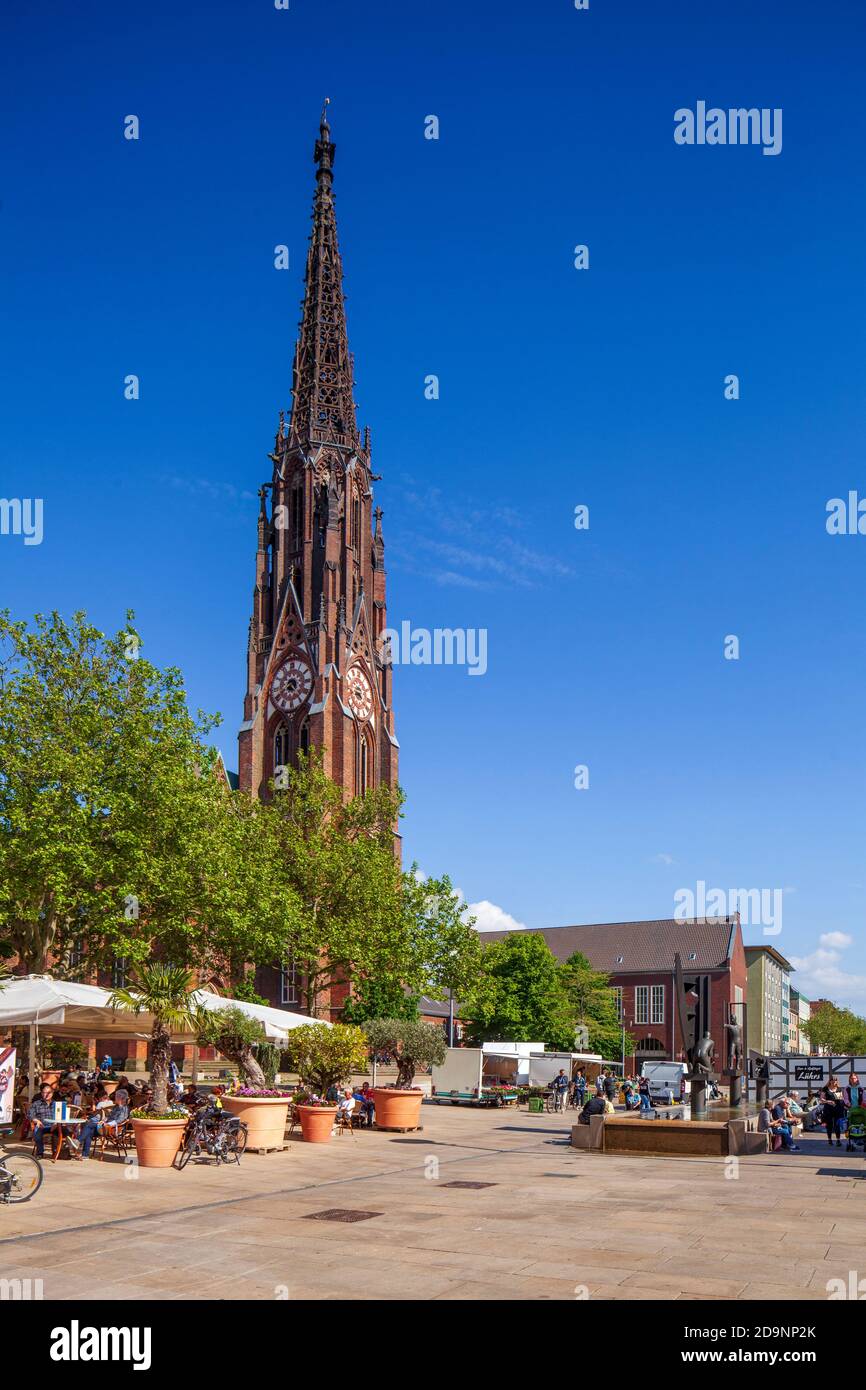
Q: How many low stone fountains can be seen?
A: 1